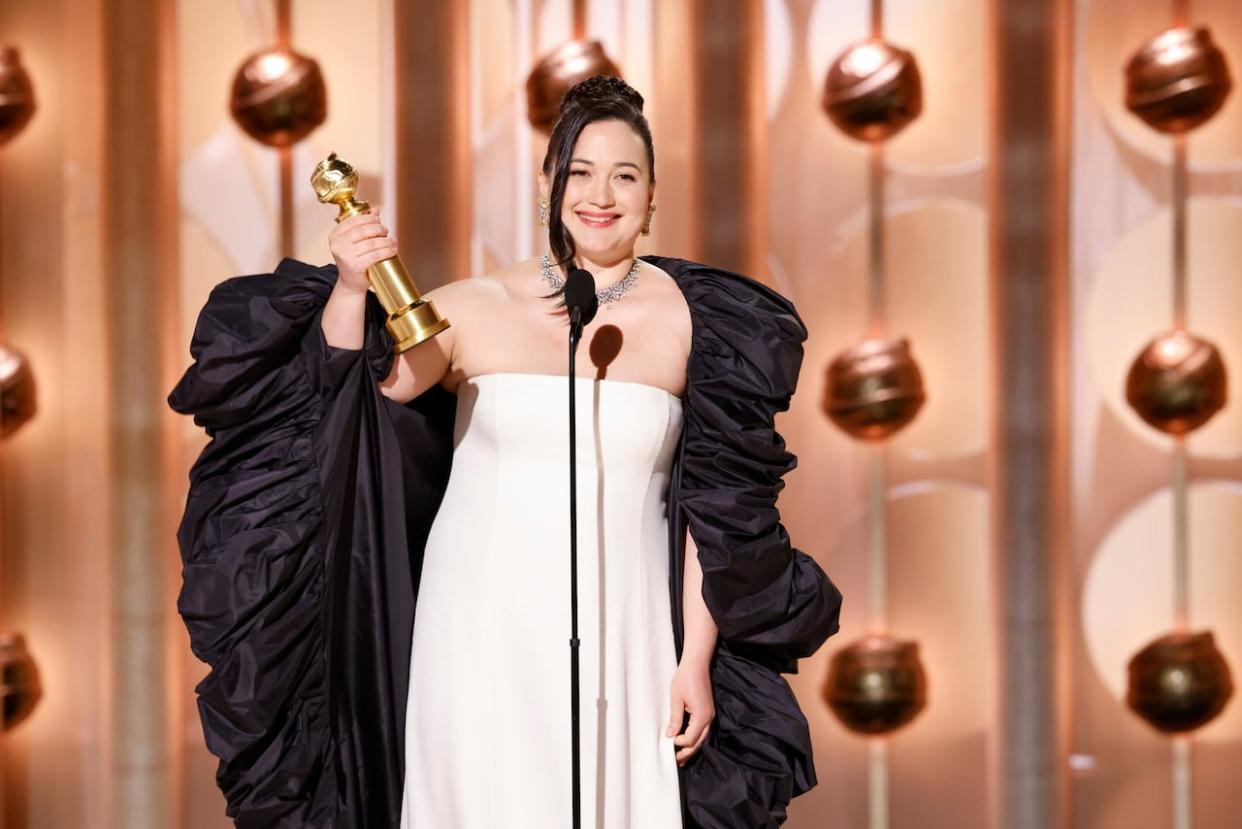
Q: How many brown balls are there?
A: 11